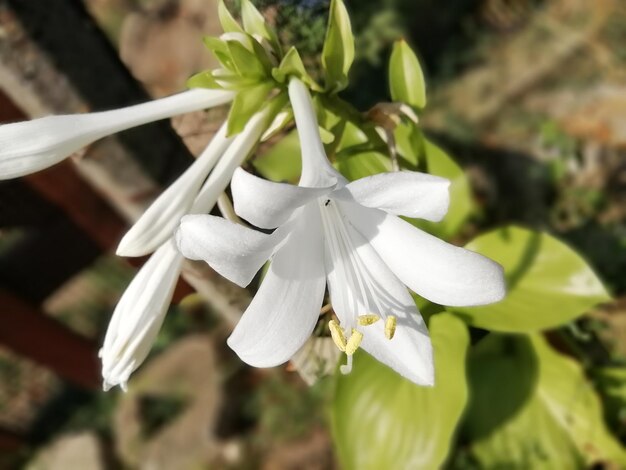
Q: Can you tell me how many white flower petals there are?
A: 6